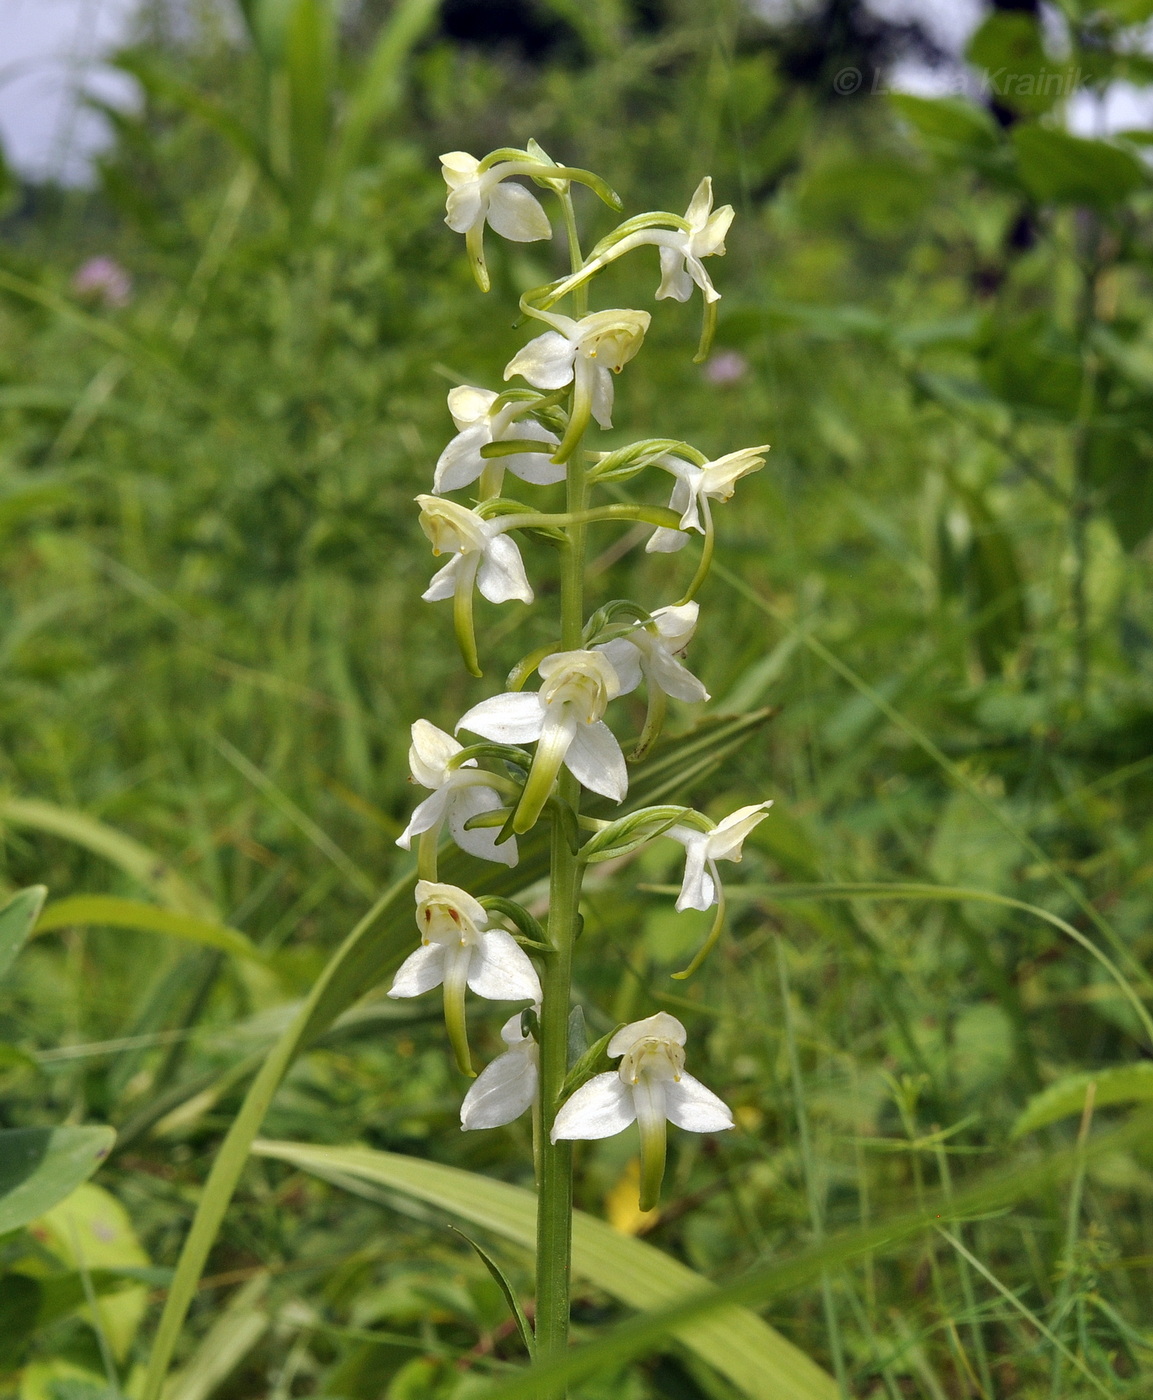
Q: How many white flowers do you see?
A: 13